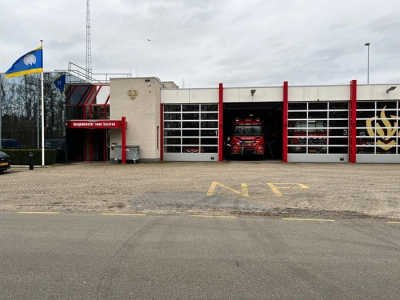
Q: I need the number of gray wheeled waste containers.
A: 1